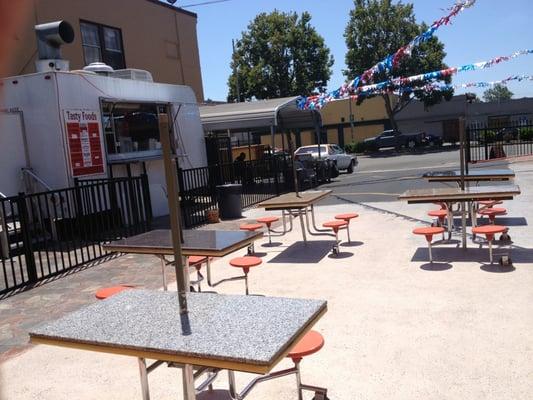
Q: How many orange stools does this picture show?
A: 14